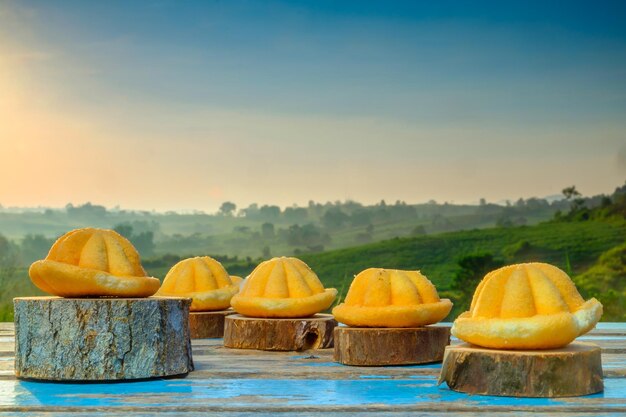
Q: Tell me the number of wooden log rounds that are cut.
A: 5